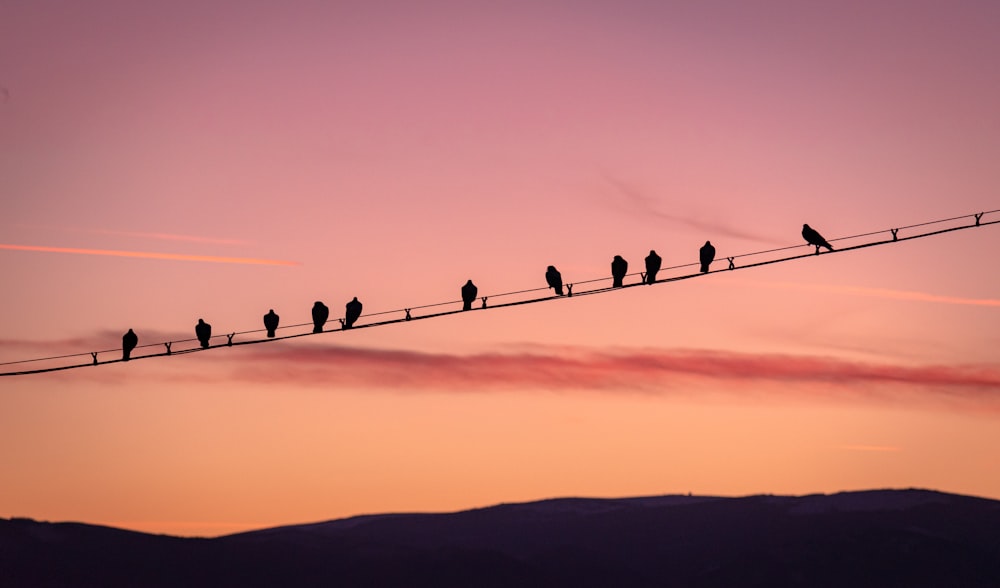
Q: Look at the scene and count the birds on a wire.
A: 11